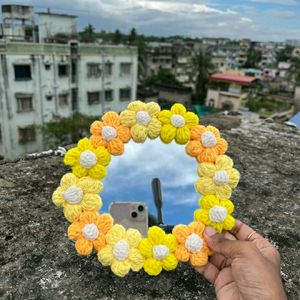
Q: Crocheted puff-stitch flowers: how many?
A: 12